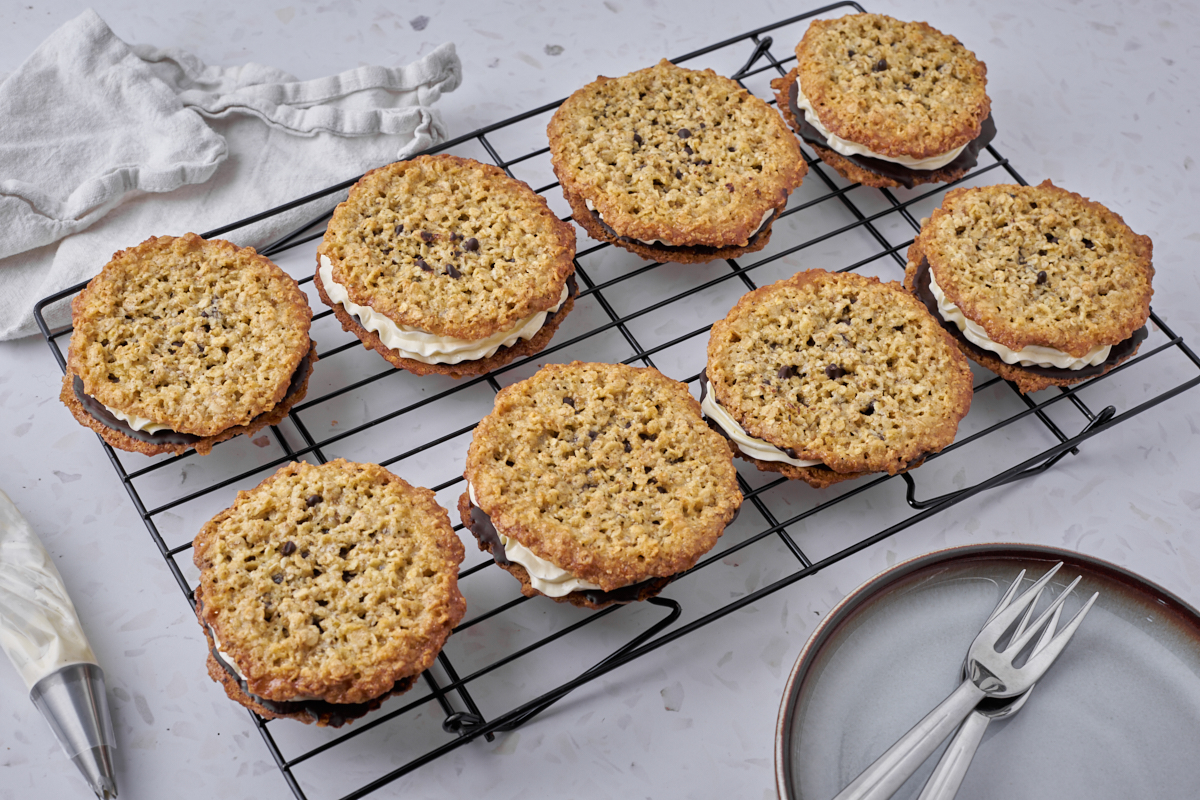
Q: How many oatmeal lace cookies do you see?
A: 8